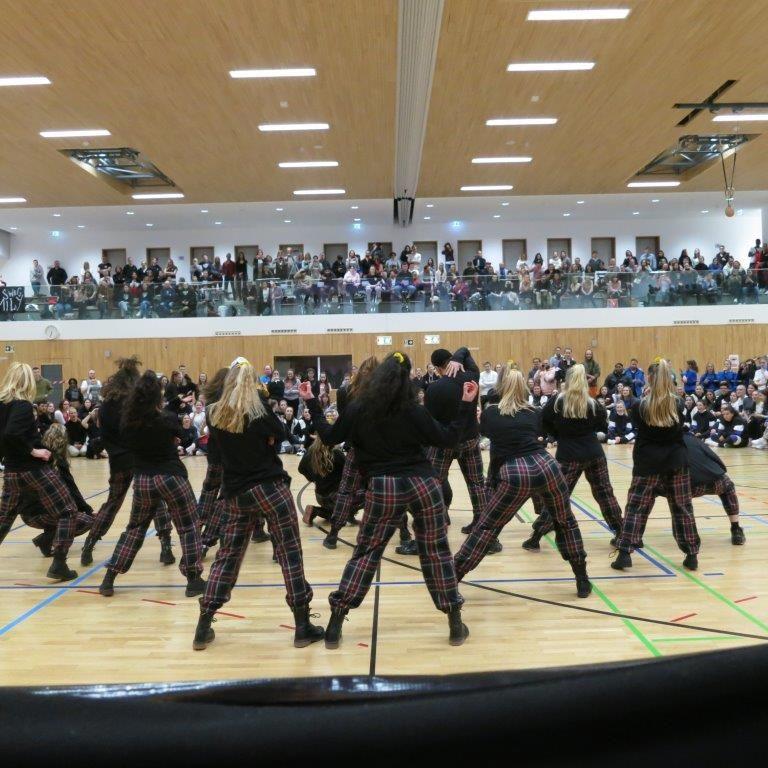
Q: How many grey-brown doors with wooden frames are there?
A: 13